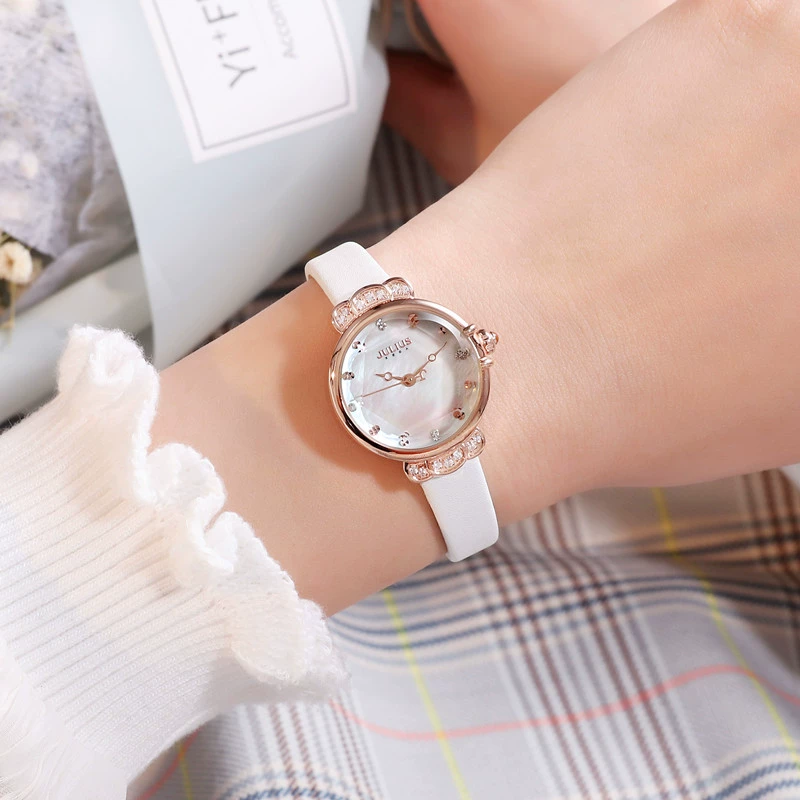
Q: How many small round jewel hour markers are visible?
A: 12